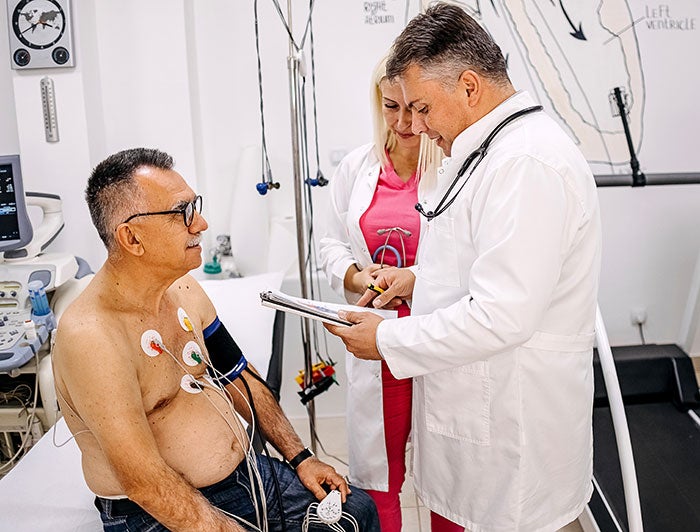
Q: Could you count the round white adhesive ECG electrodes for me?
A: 4